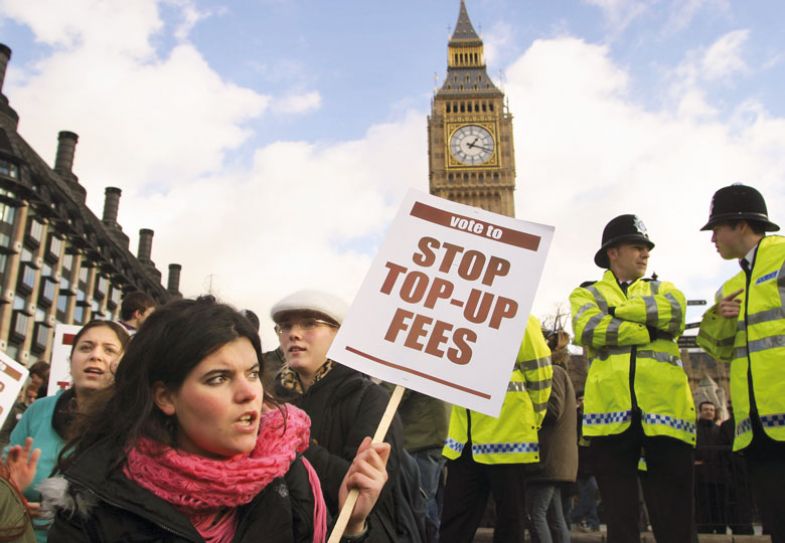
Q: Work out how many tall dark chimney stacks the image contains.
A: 5